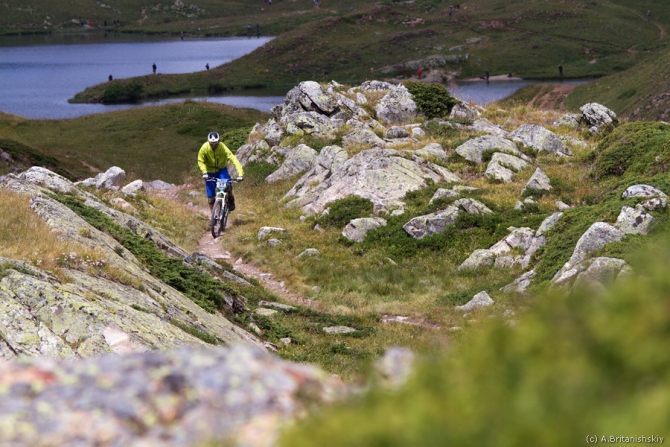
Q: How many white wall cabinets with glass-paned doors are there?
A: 0